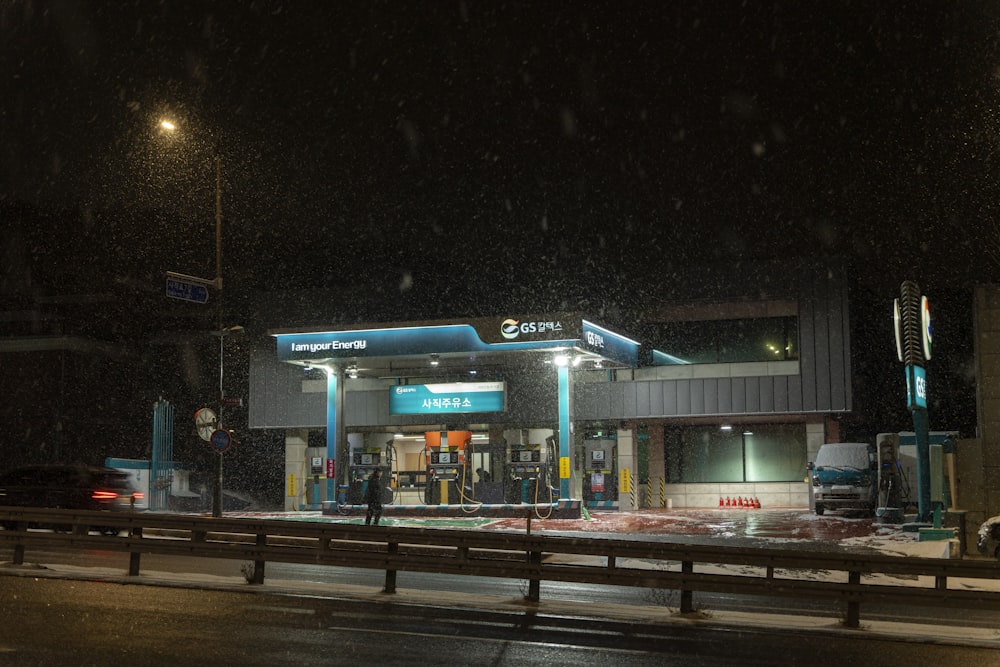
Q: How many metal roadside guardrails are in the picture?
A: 1